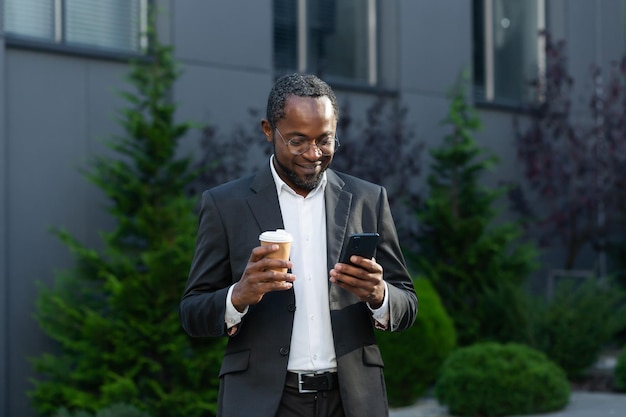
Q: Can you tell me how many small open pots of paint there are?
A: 0